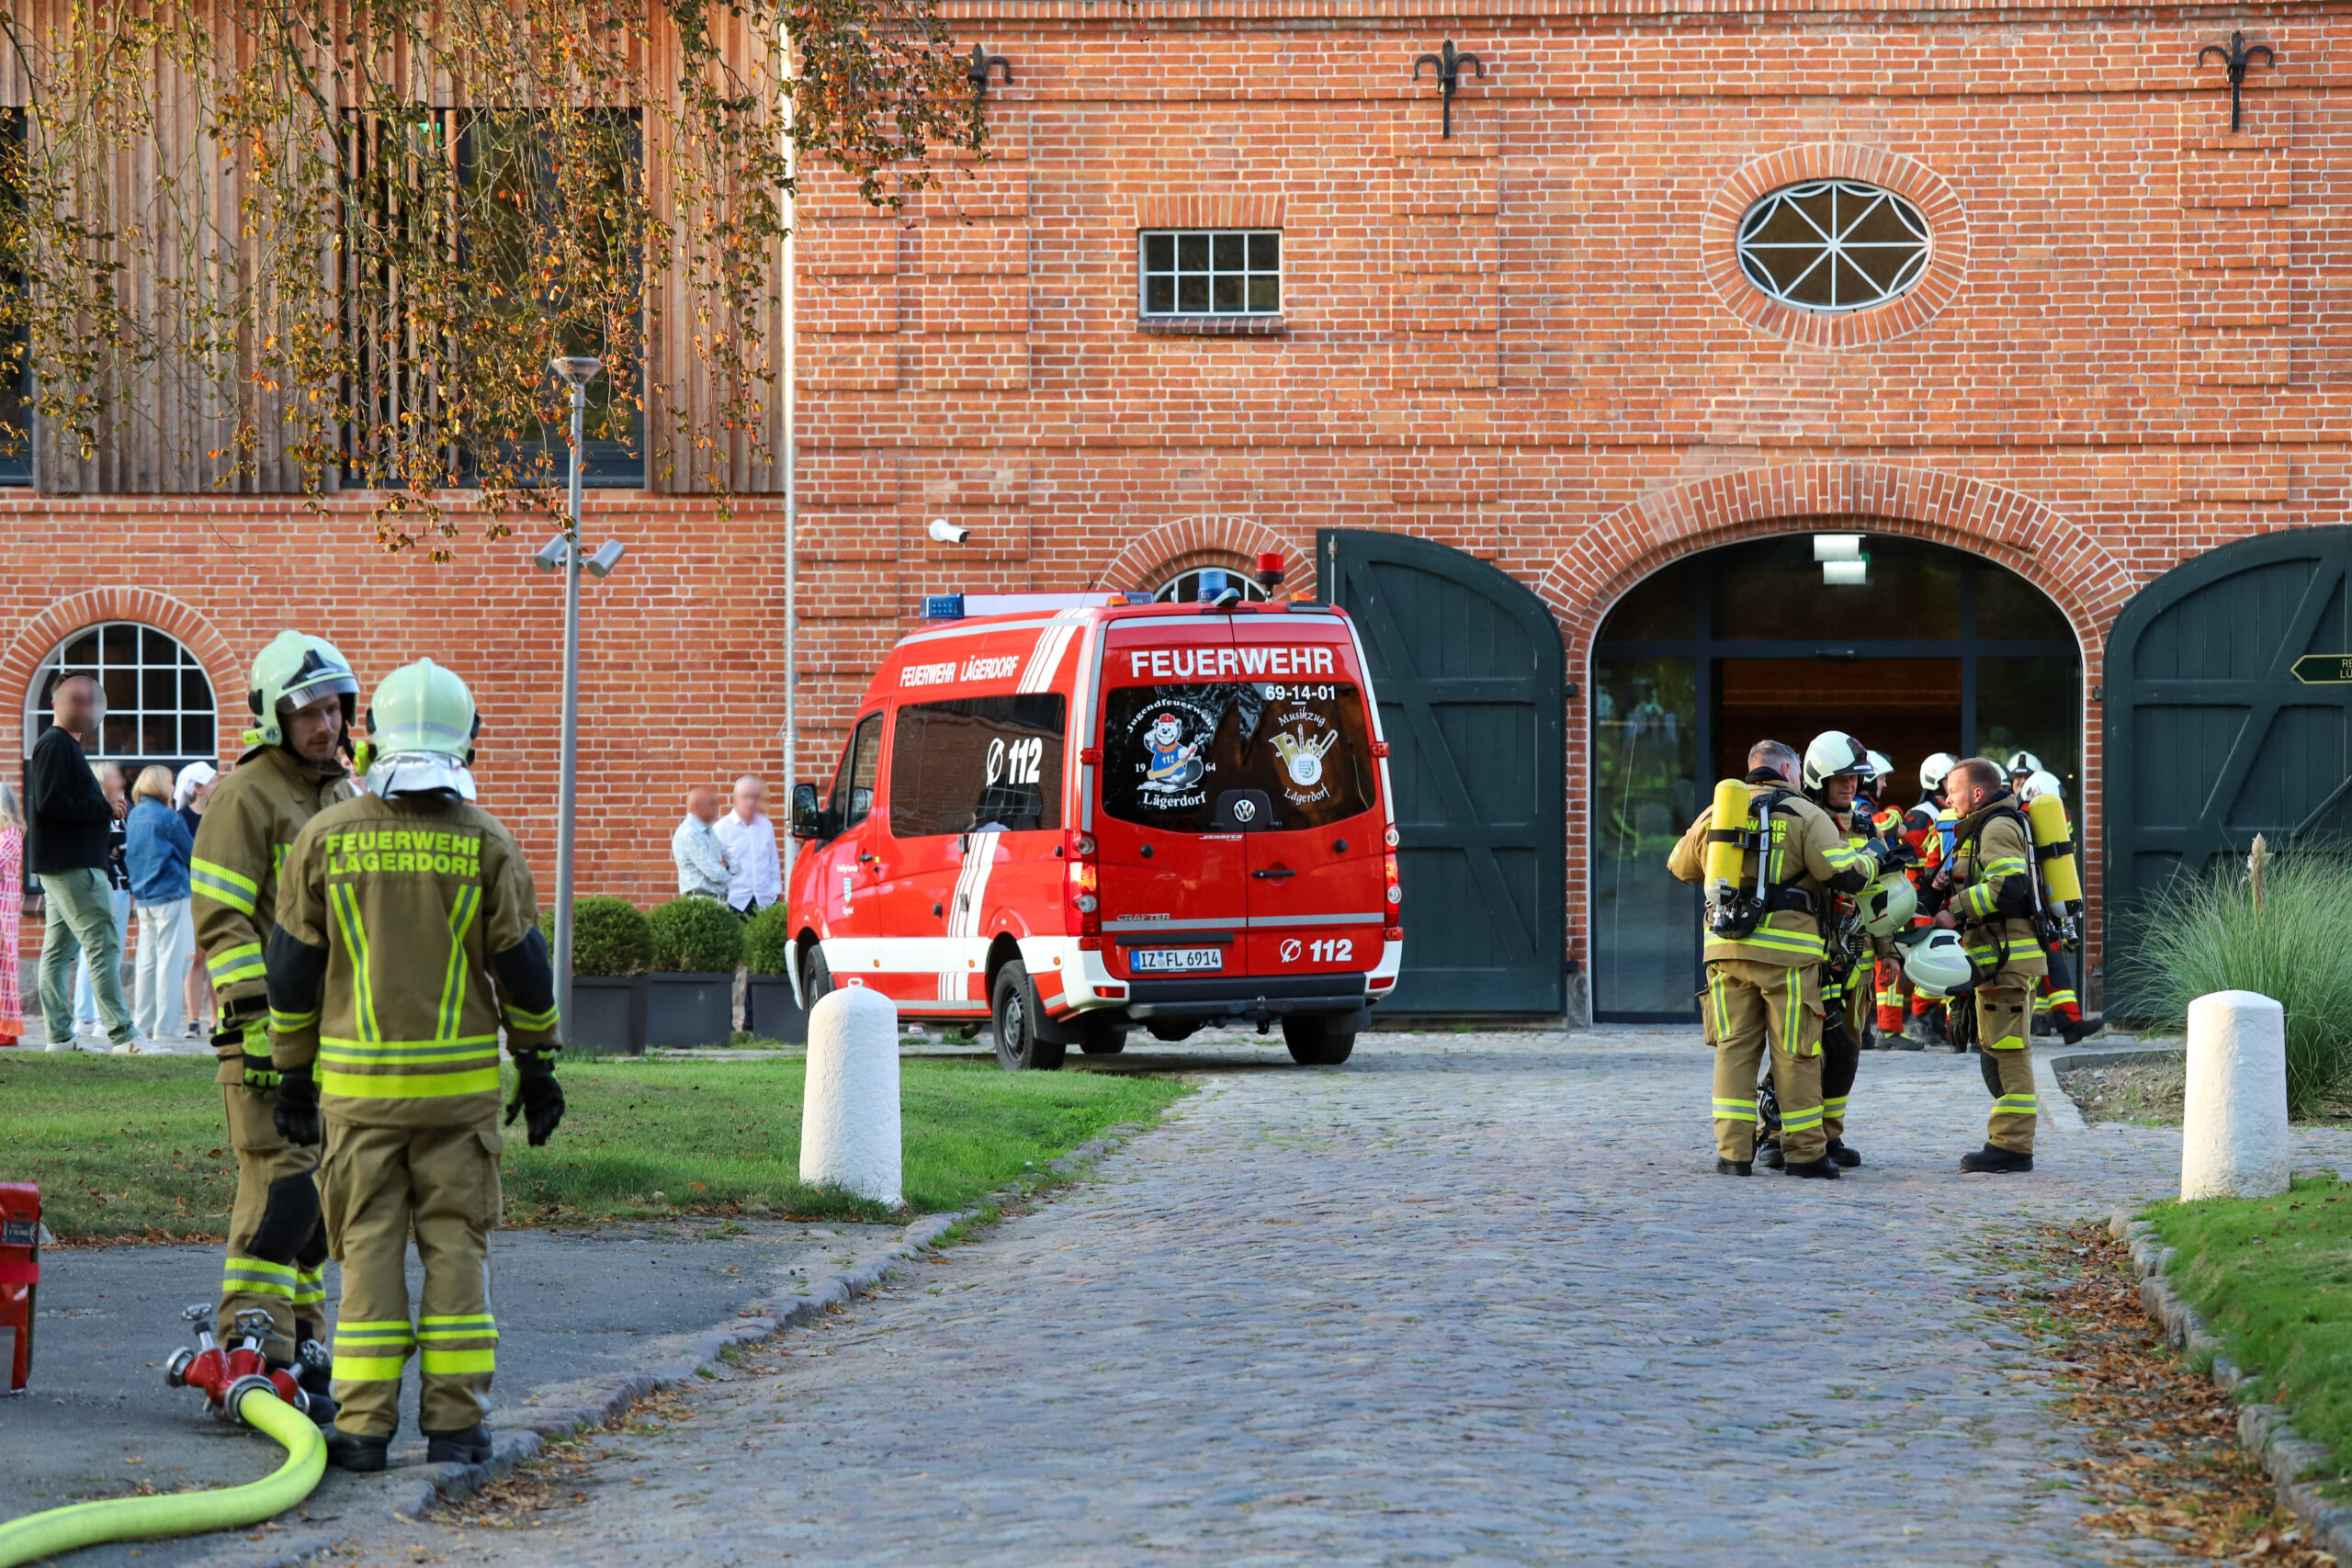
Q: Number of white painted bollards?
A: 2